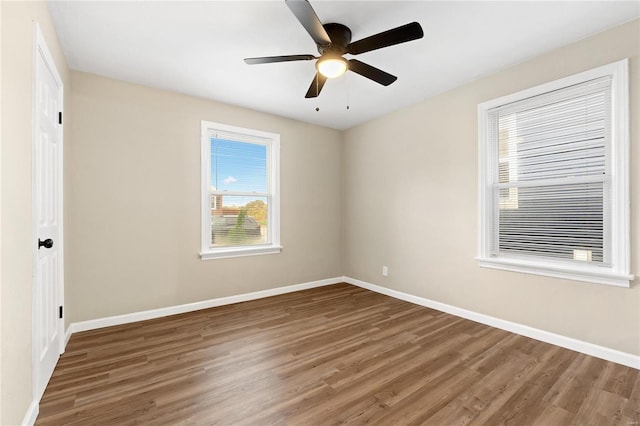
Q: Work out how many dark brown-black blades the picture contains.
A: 5